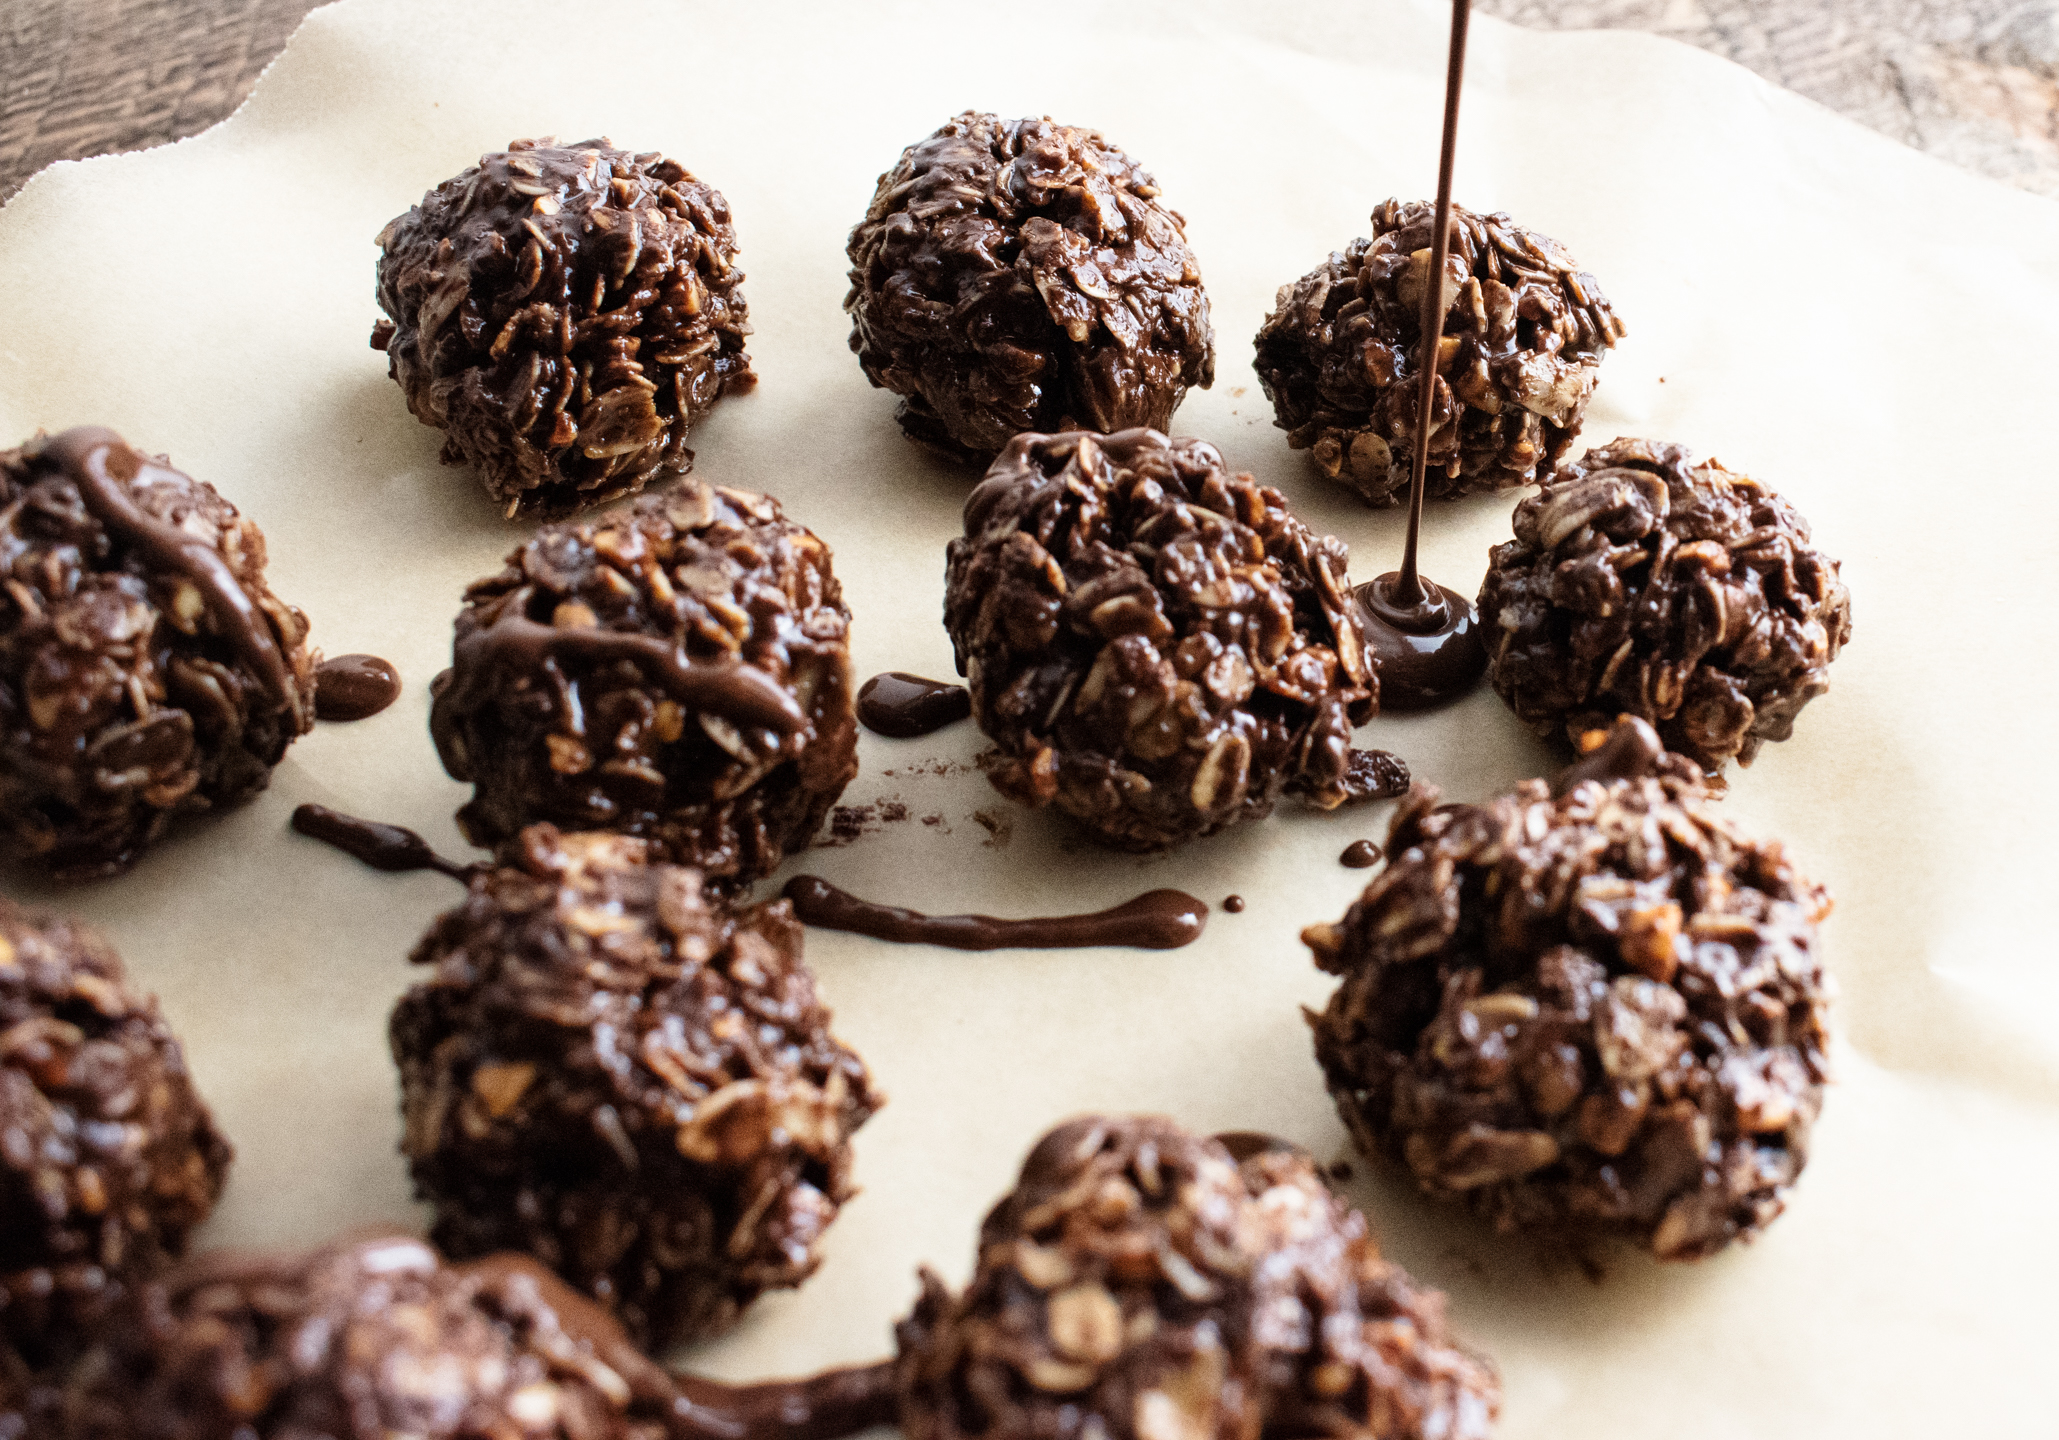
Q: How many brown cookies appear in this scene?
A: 12